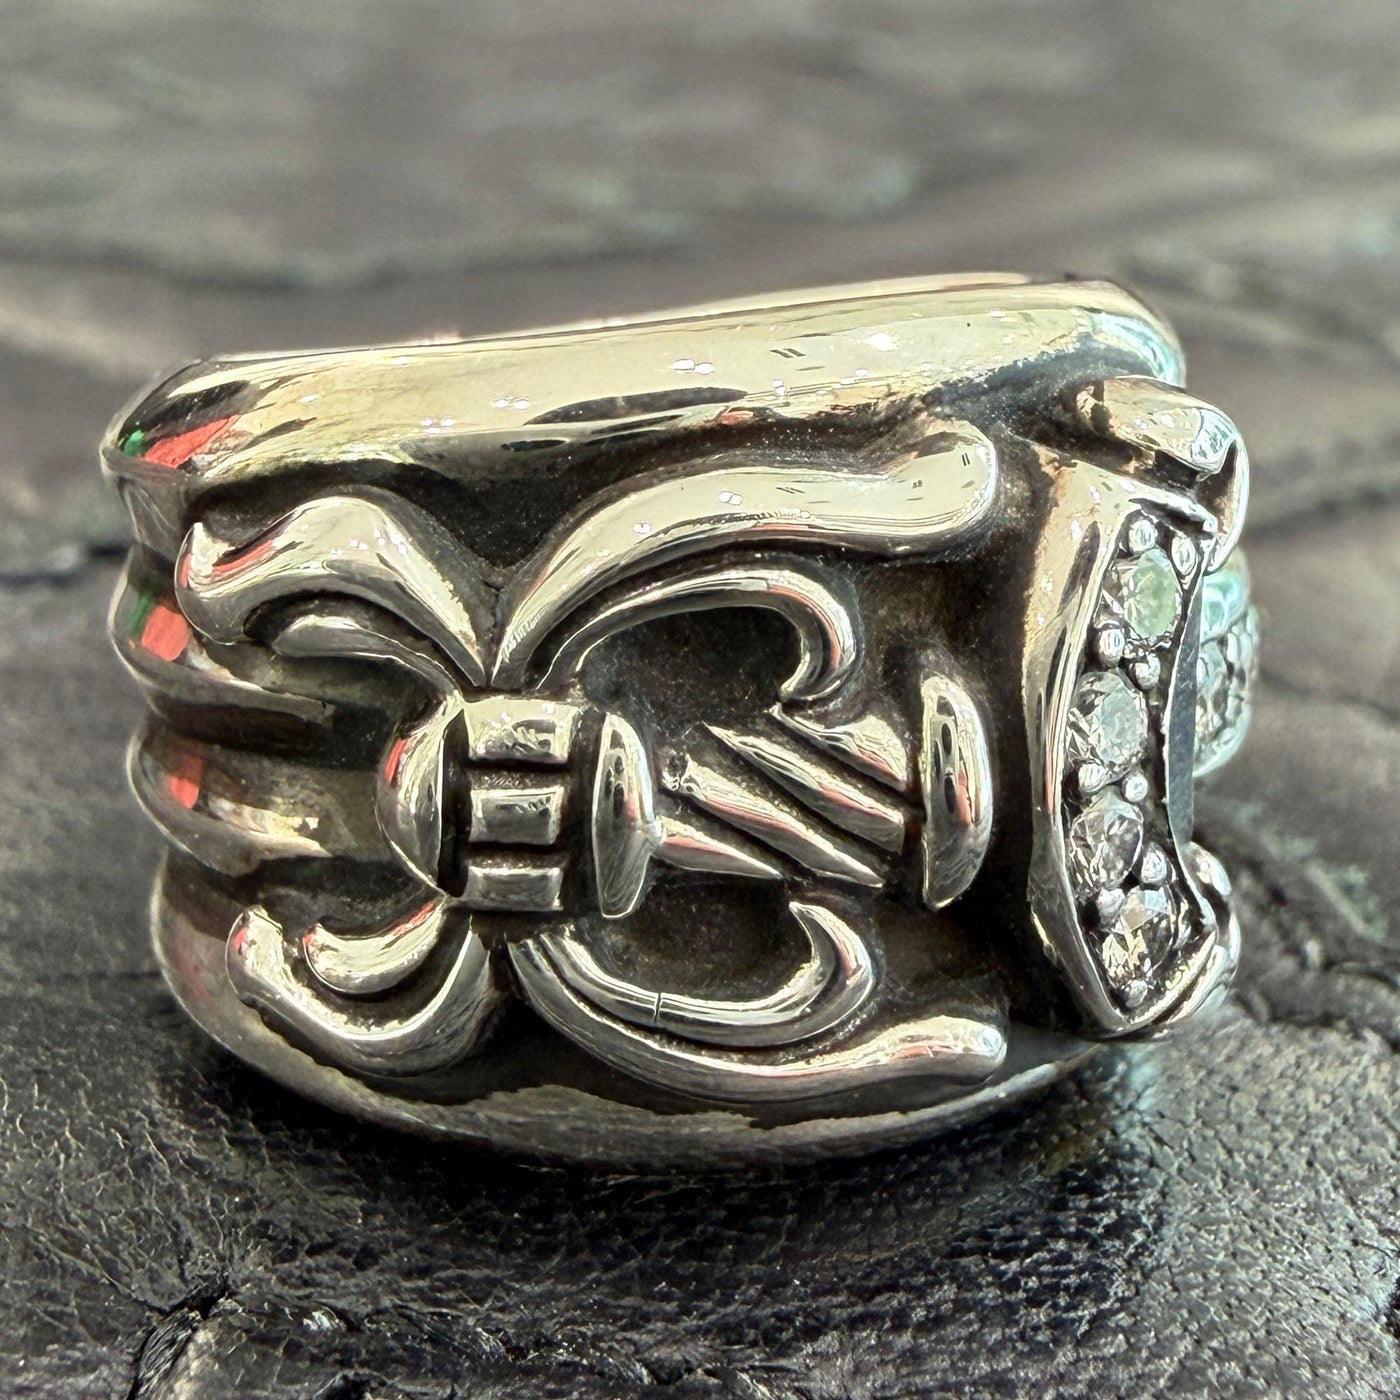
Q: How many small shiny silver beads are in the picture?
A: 9